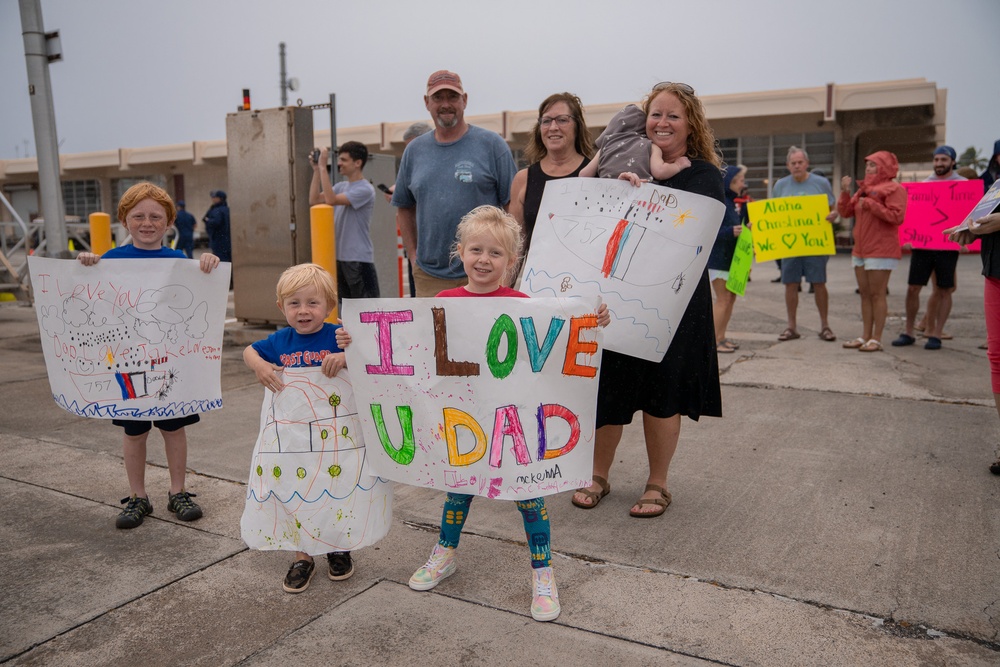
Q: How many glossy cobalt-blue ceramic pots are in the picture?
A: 0